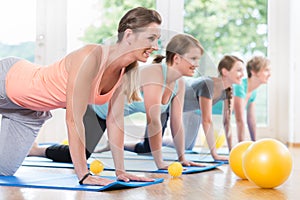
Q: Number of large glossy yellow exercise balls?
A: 2